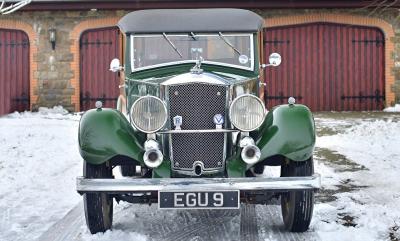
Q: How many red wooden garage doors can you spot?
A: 3